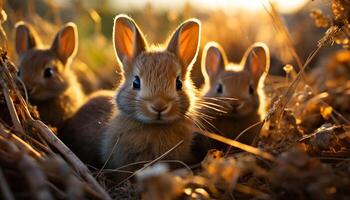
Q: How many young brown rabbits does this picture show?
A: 3